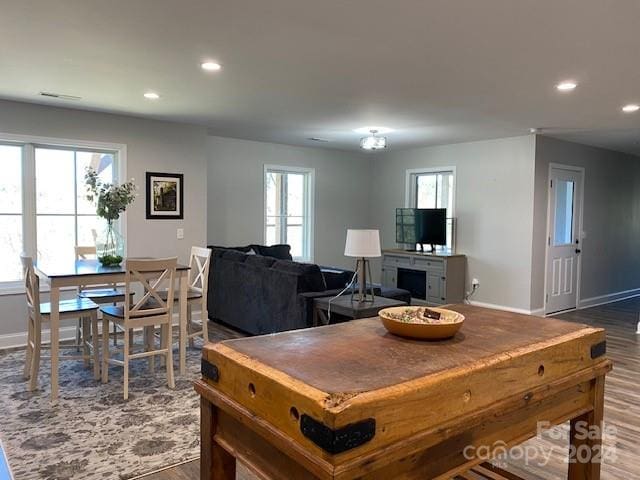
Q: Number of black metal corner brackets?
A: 3